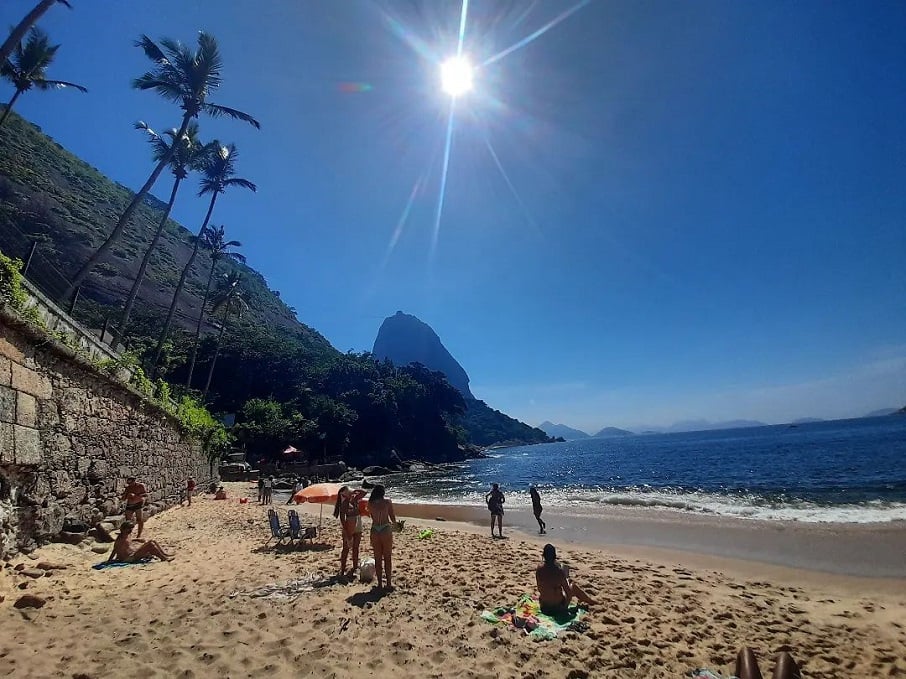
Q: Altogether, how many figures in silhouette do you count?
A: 2